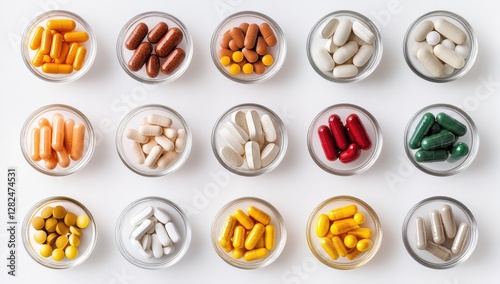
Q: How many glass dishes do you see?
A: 15